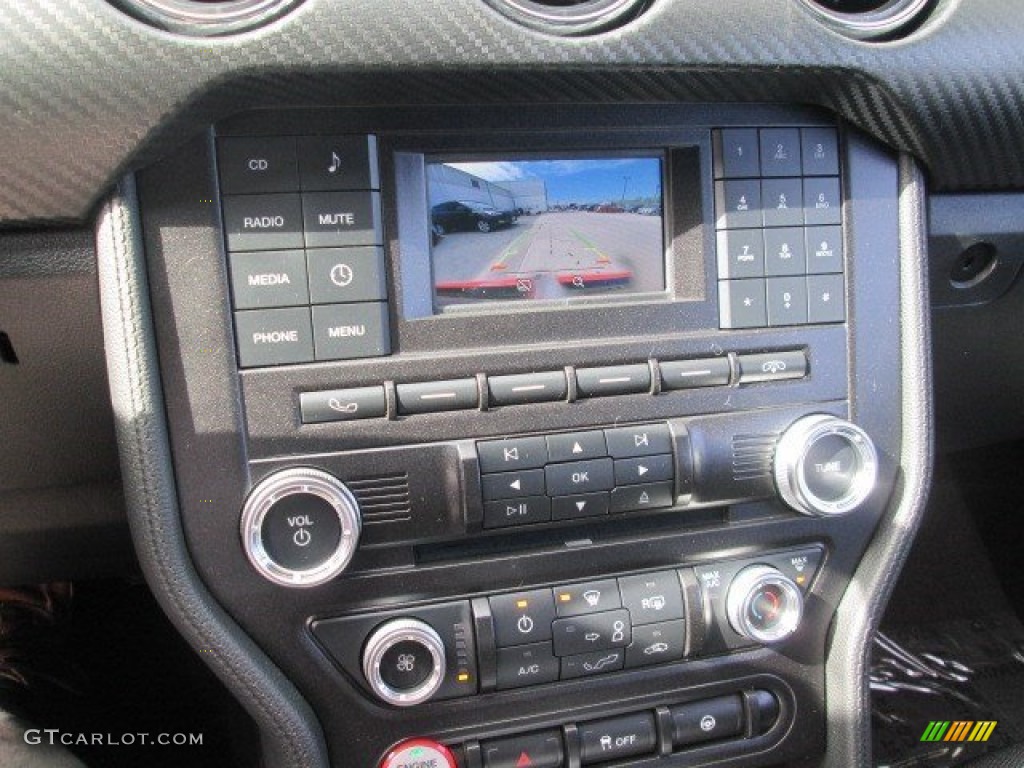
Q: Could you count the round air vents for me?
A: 3